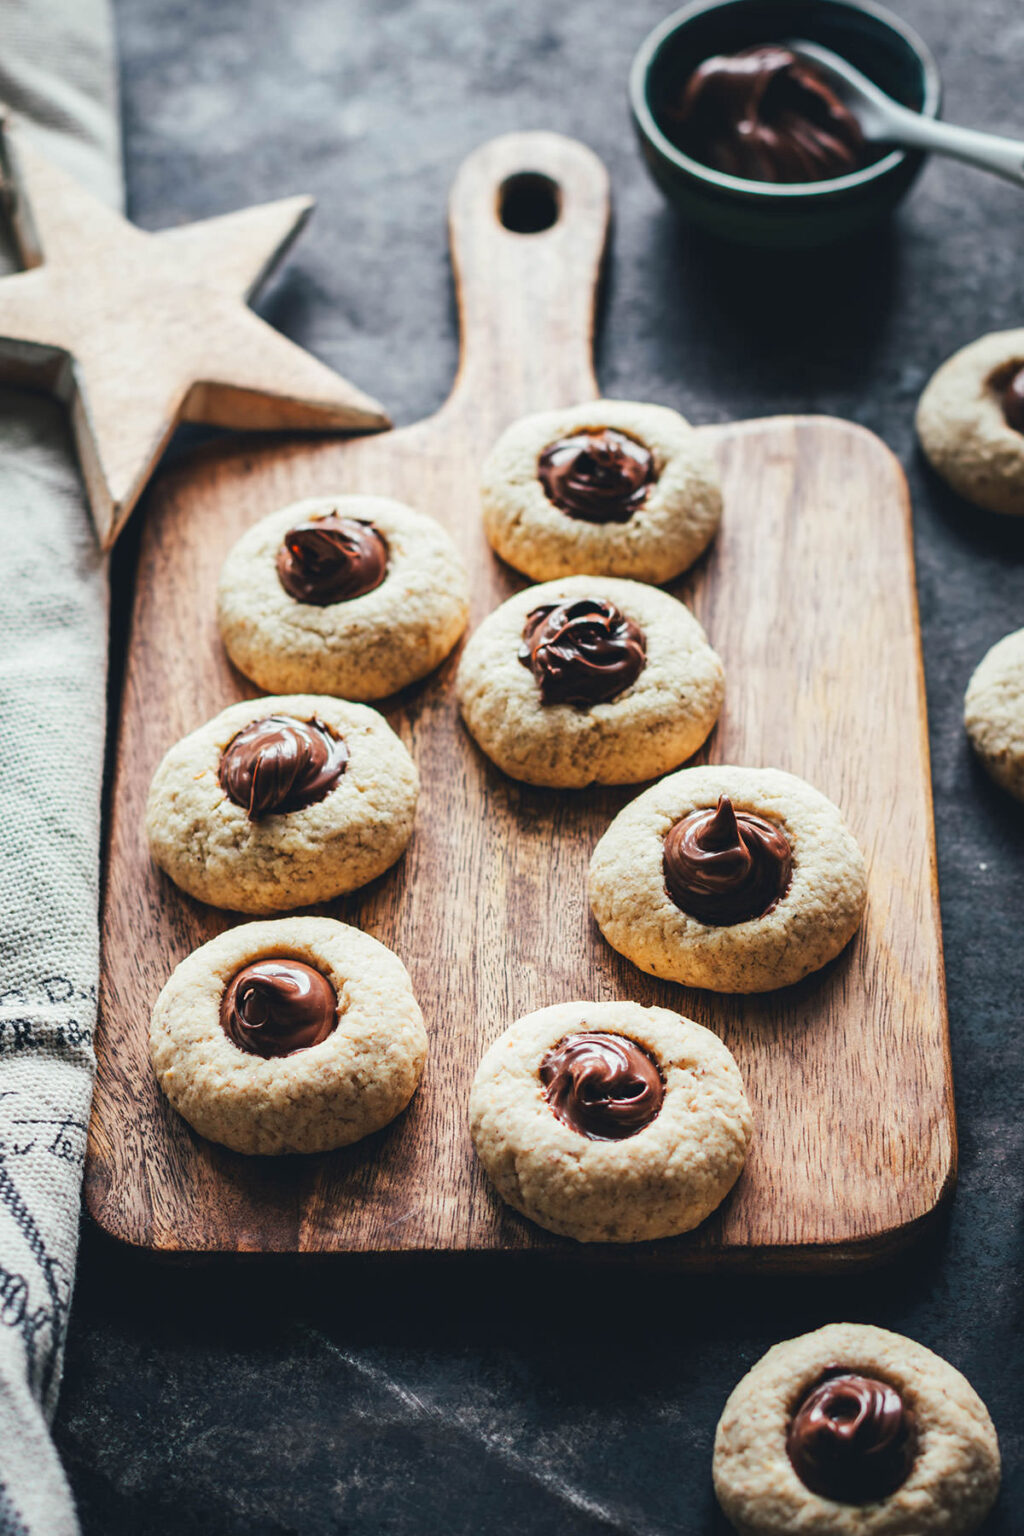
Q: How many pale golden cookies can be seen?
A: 10